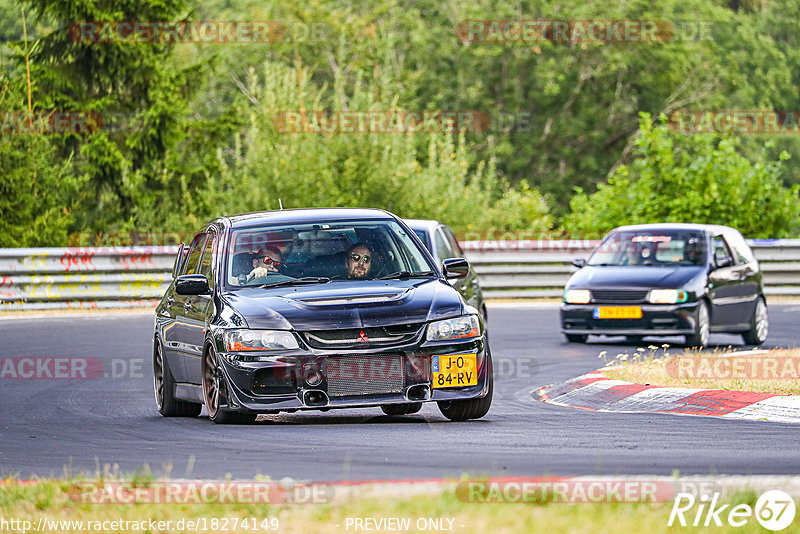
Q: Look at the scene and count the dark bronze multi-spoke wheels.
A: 2